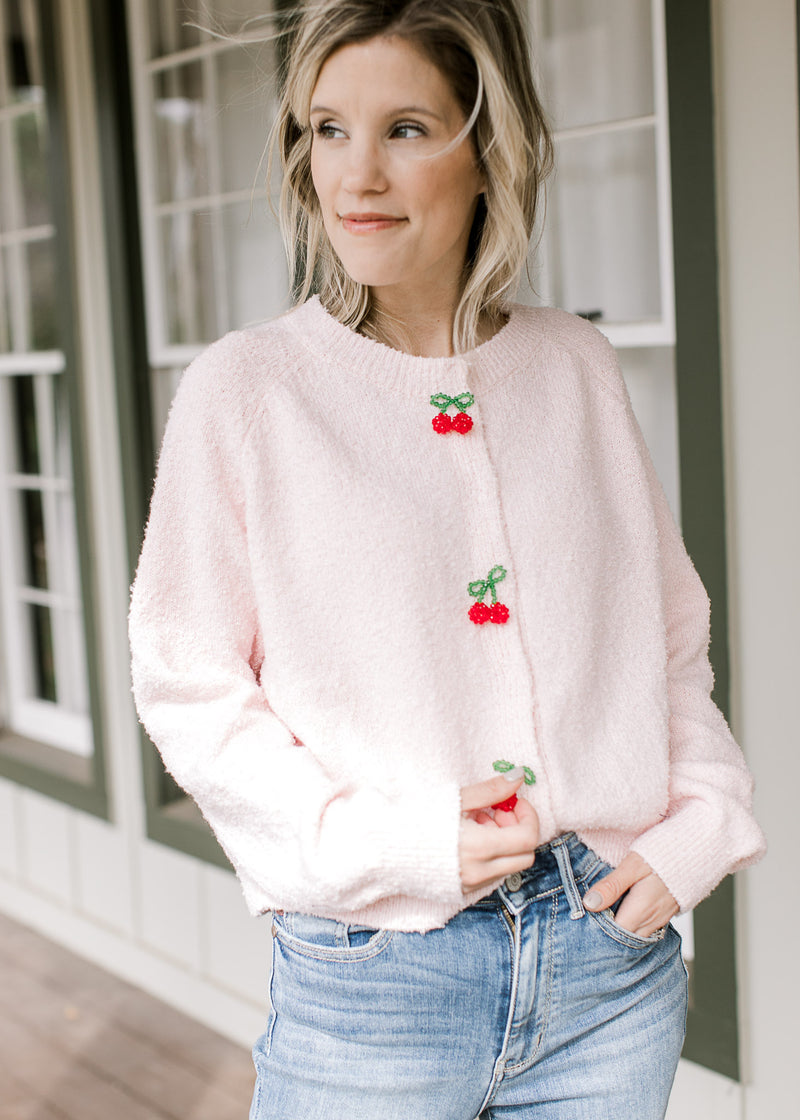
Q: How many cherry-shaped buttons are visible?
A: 3